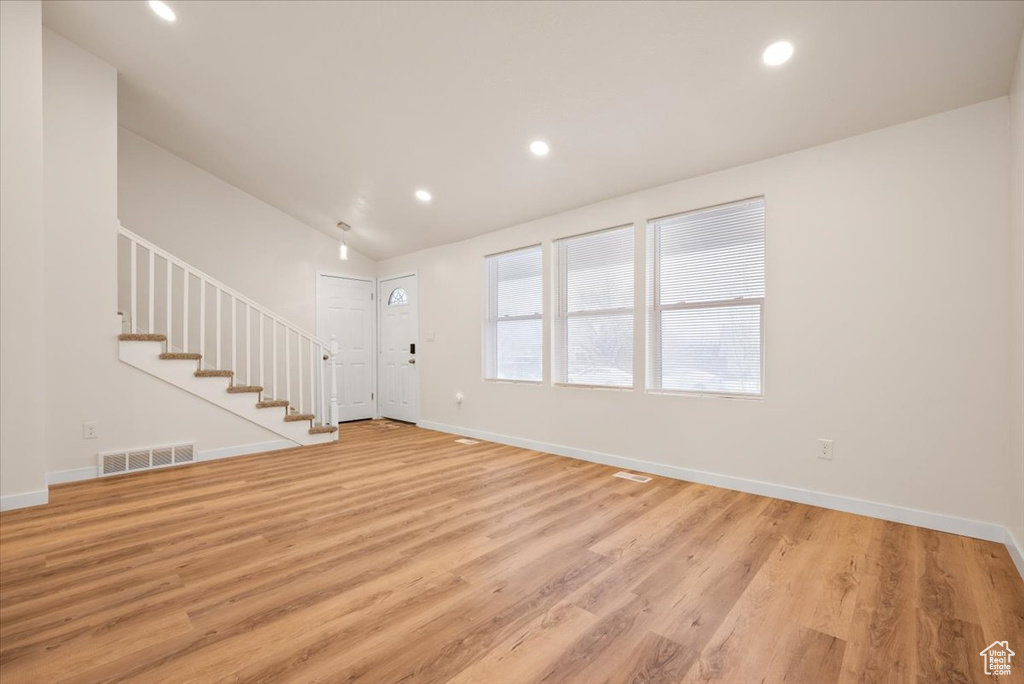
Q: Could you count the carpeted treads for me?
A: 7